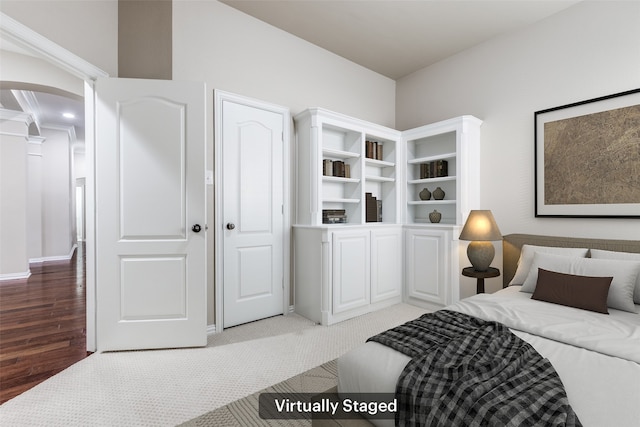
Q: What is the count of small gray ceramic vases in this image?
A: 3